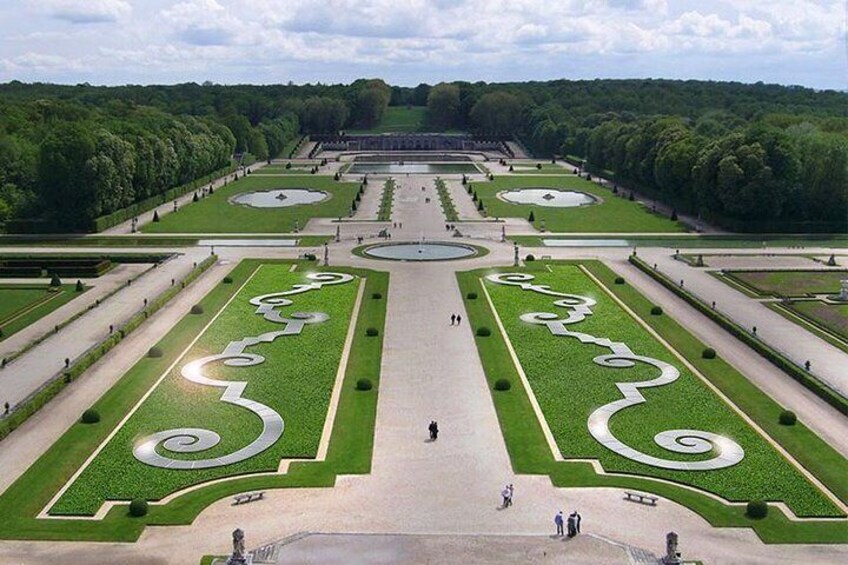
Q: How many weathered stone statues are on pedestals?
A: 2